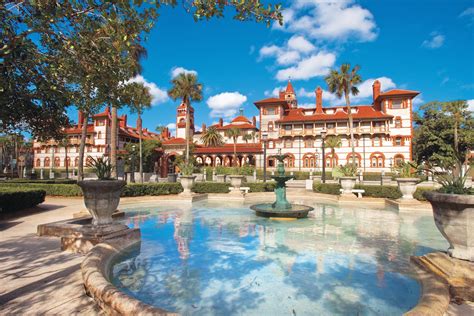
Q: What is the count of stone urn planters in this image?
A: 6